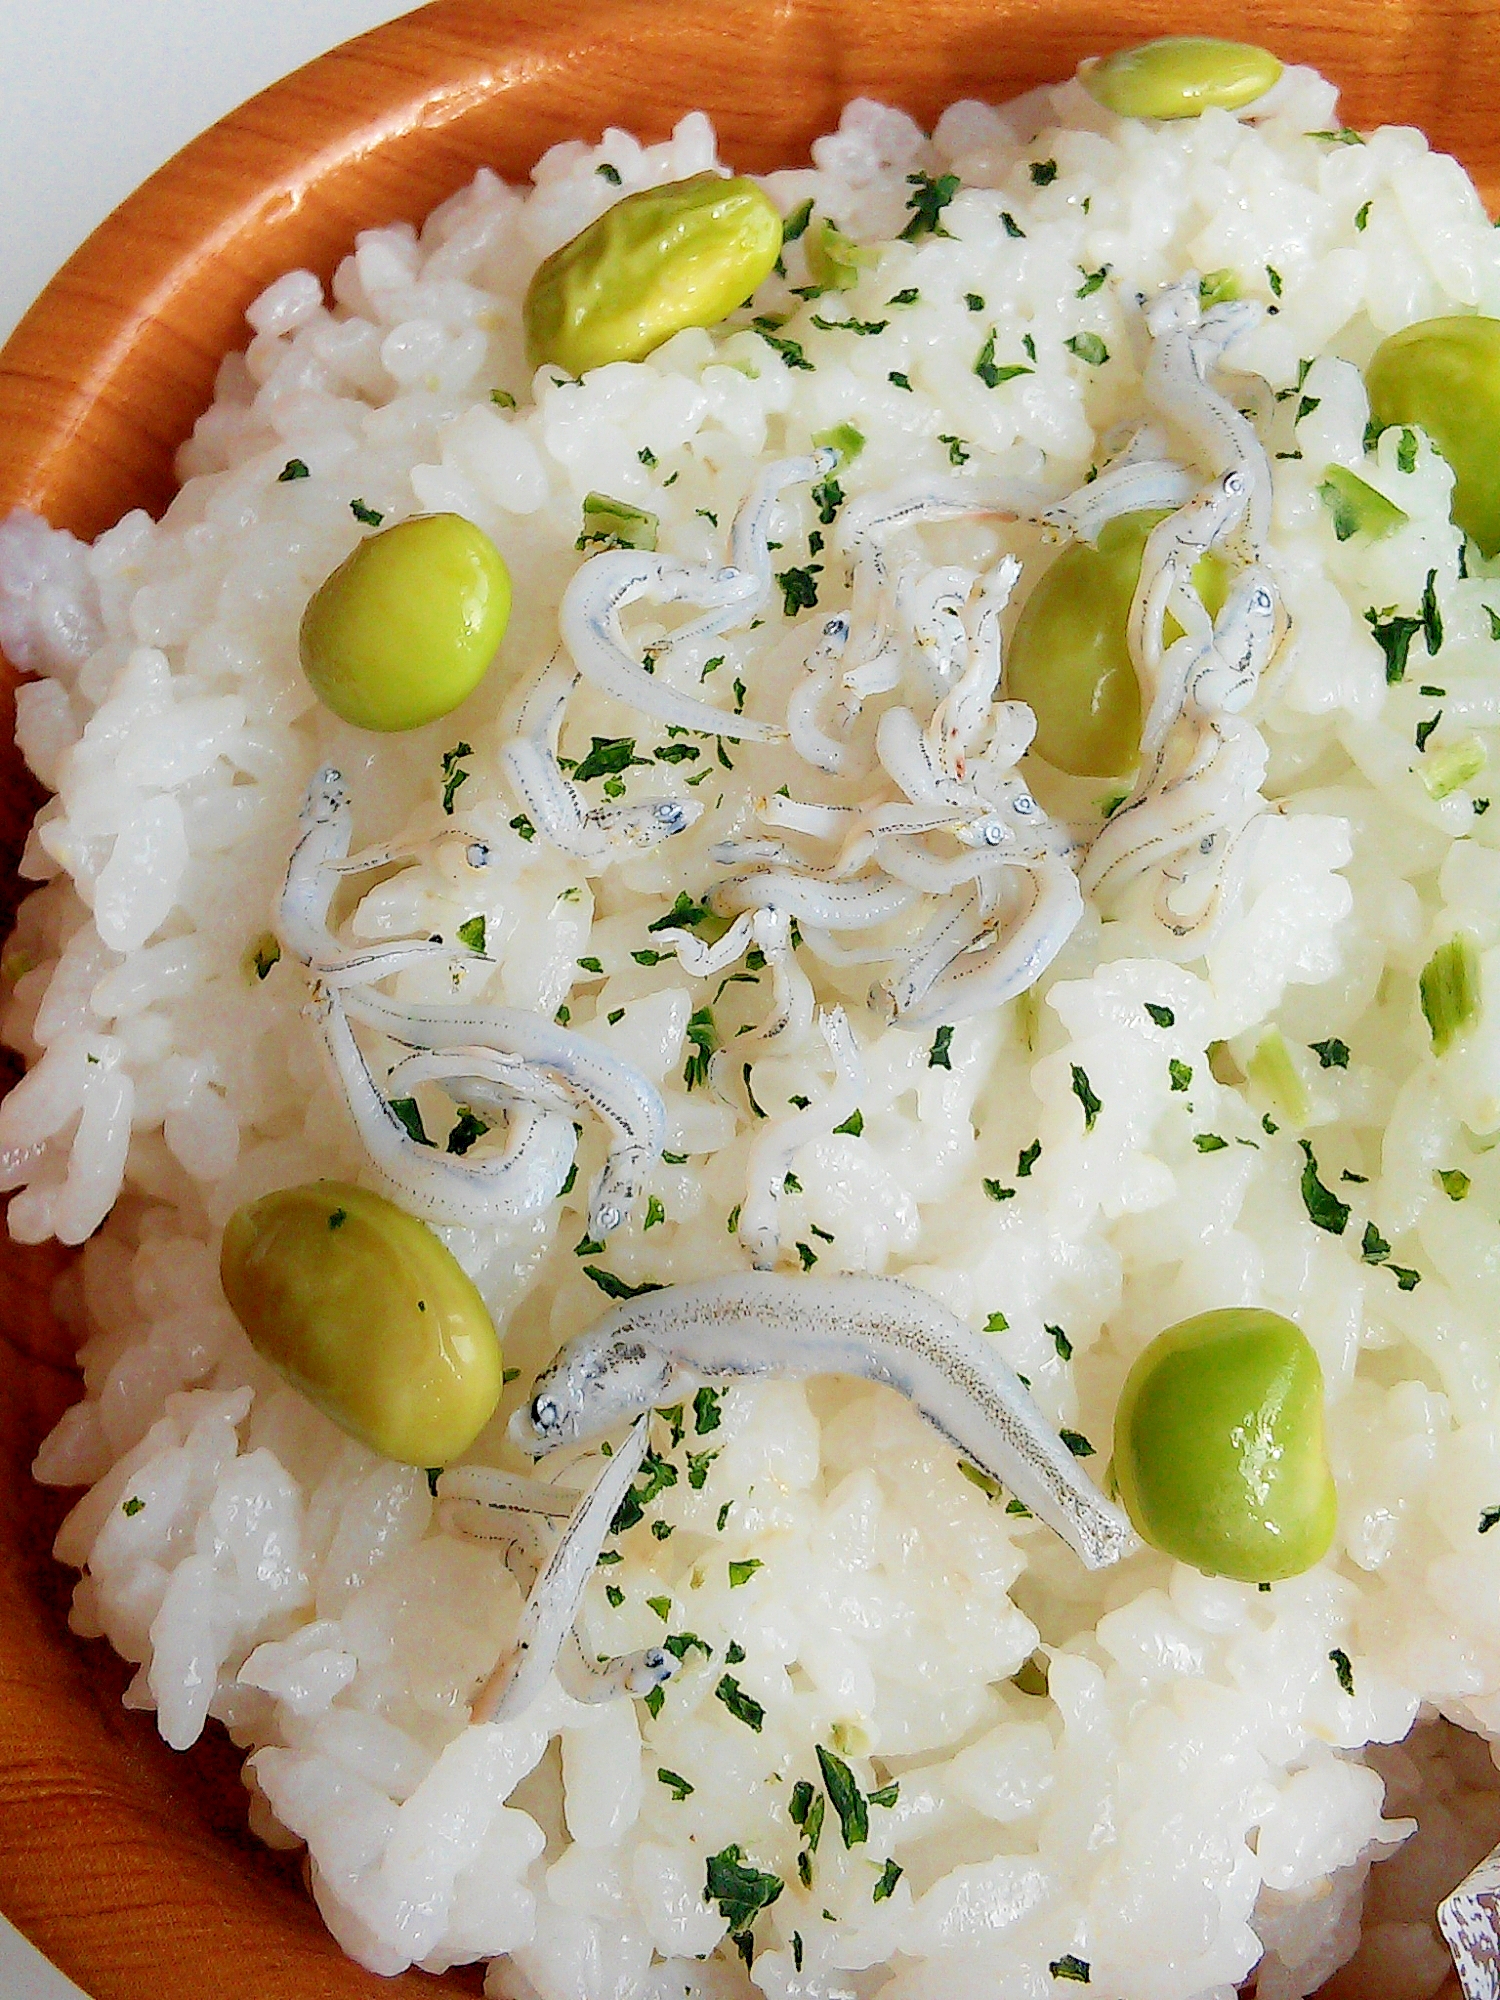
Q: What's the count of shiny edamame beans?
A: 7